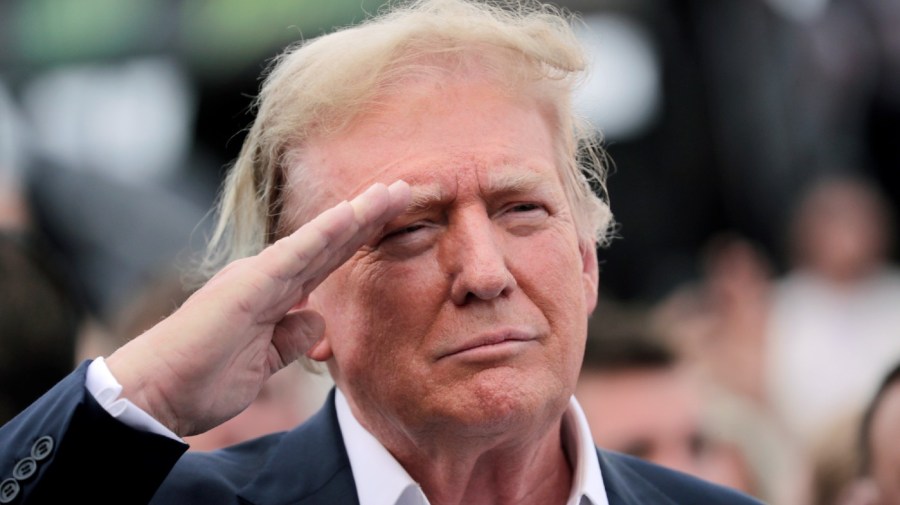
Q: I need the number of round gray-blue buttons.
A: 3